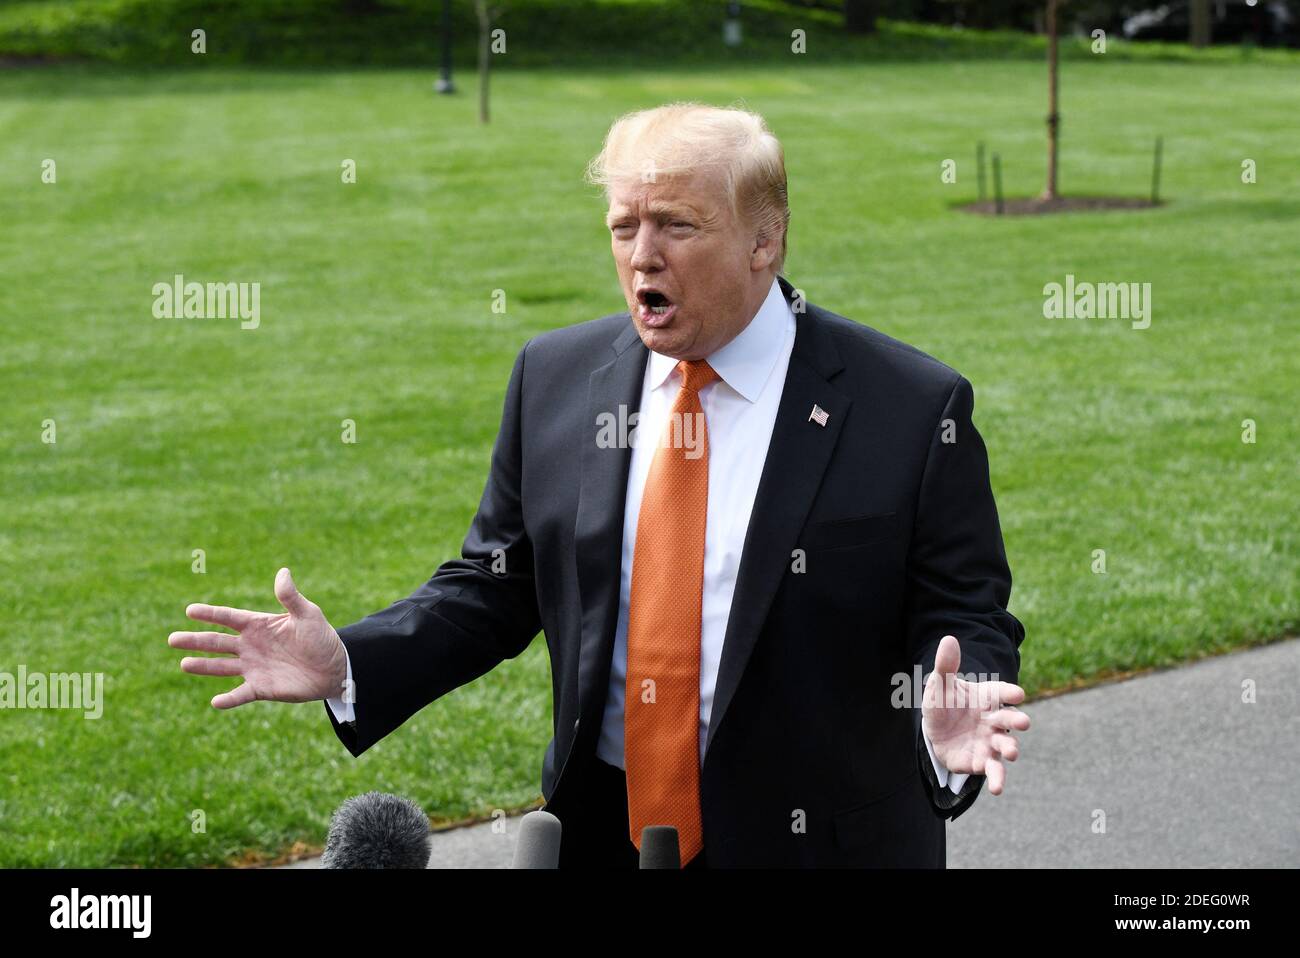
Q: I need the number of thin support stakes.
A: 3